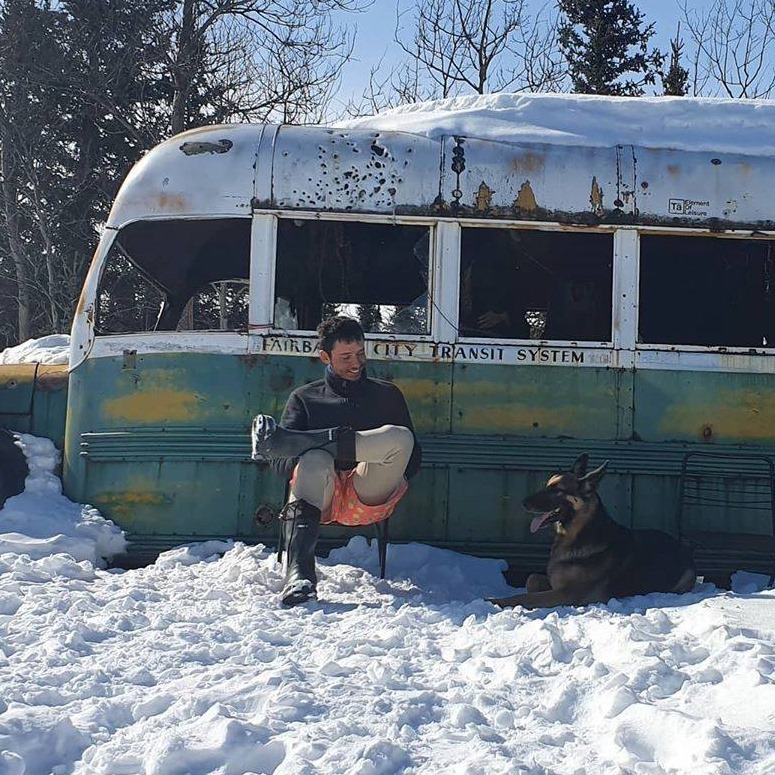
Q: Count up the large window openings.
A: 4